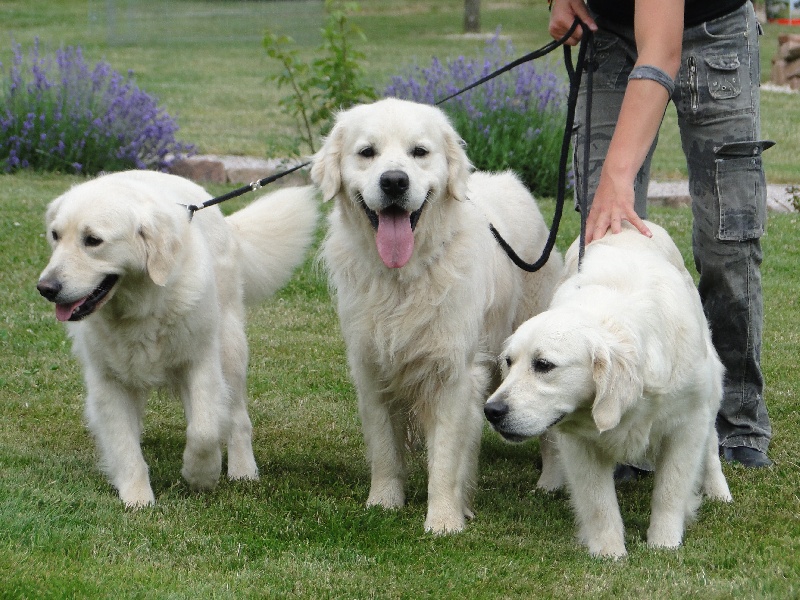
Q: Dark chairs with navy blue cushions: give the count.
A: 0